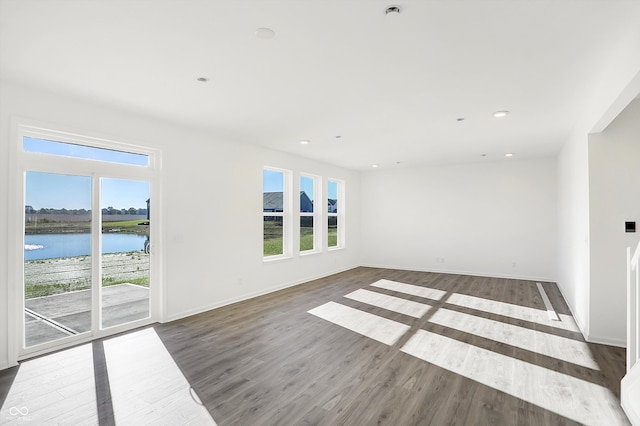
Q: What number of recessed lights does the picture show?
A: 4